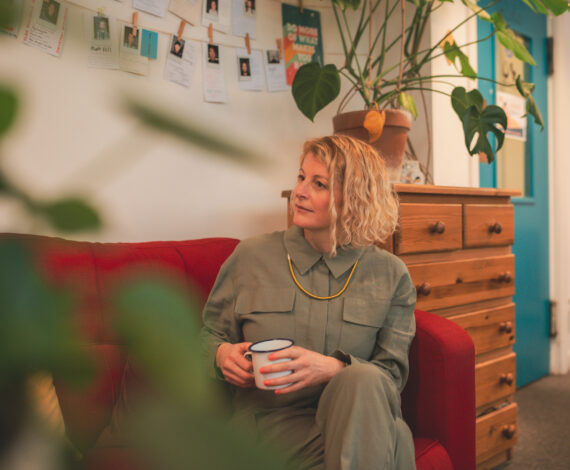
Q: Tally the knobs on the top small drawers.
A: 2